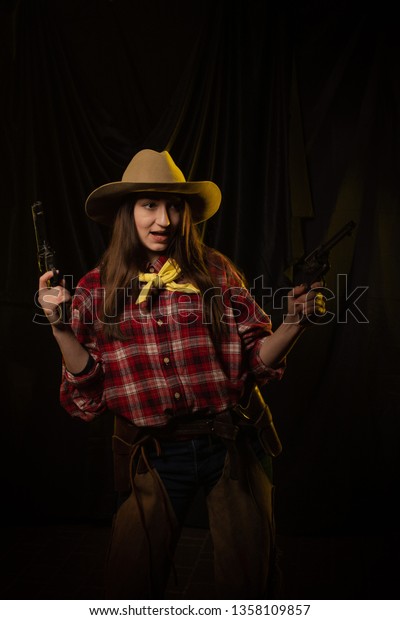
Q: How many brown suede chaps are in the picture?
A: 2